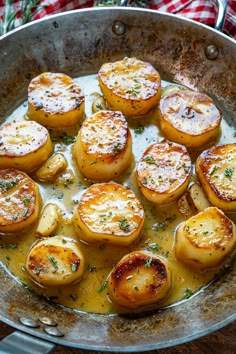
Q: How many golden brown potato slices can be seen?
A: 12